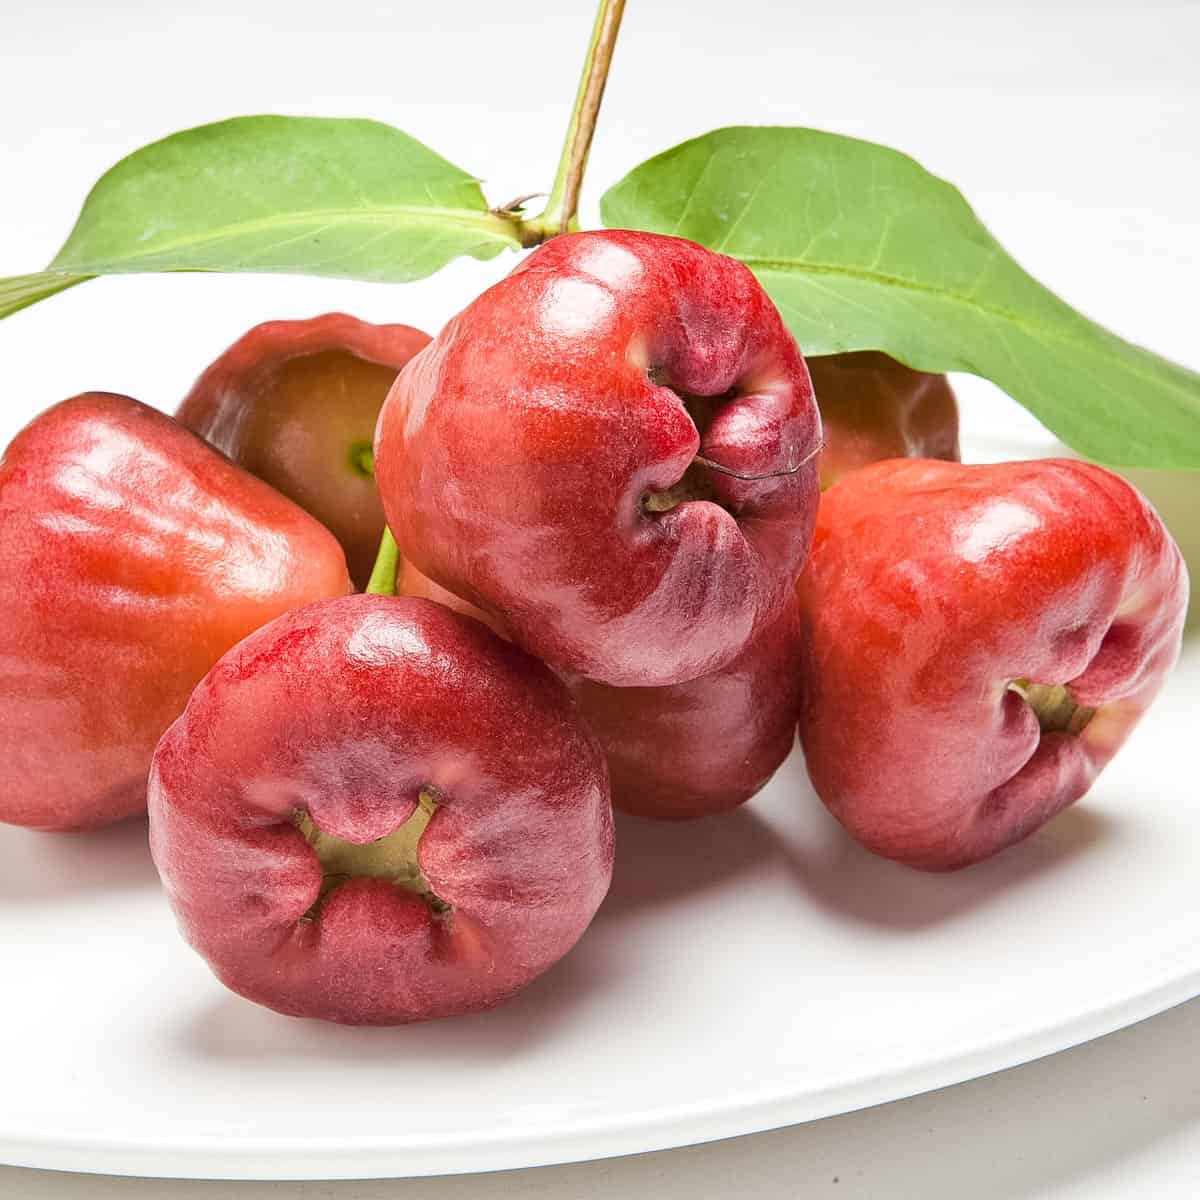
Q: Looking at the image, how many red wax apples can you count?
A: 7